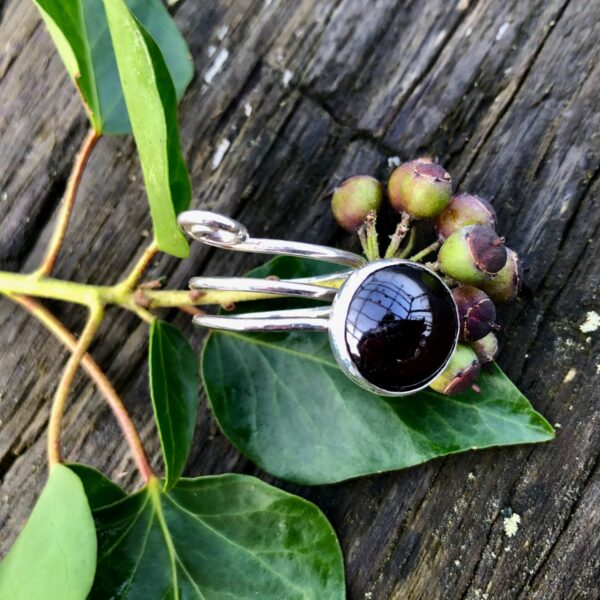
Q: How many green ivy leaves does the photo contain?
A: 6